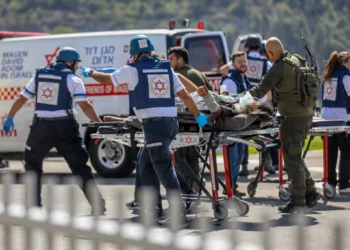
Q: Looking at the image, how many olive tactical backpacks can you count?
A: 1